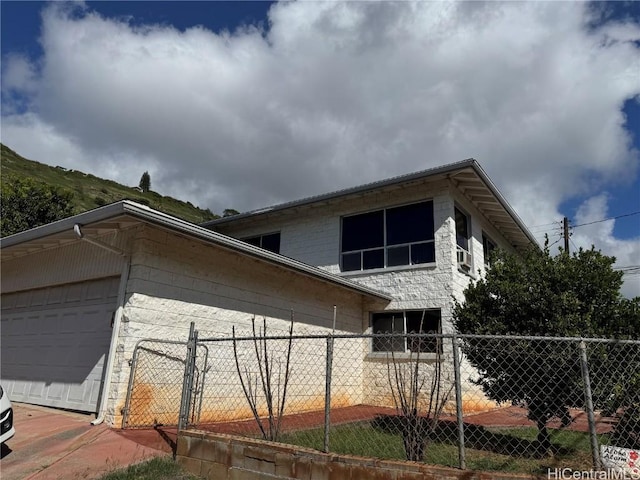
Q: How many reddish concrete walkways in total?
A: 1